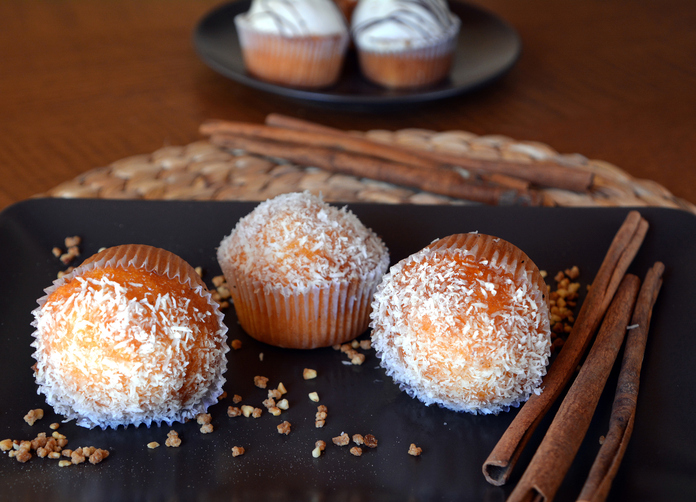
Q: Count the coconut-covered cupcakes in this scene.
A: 3